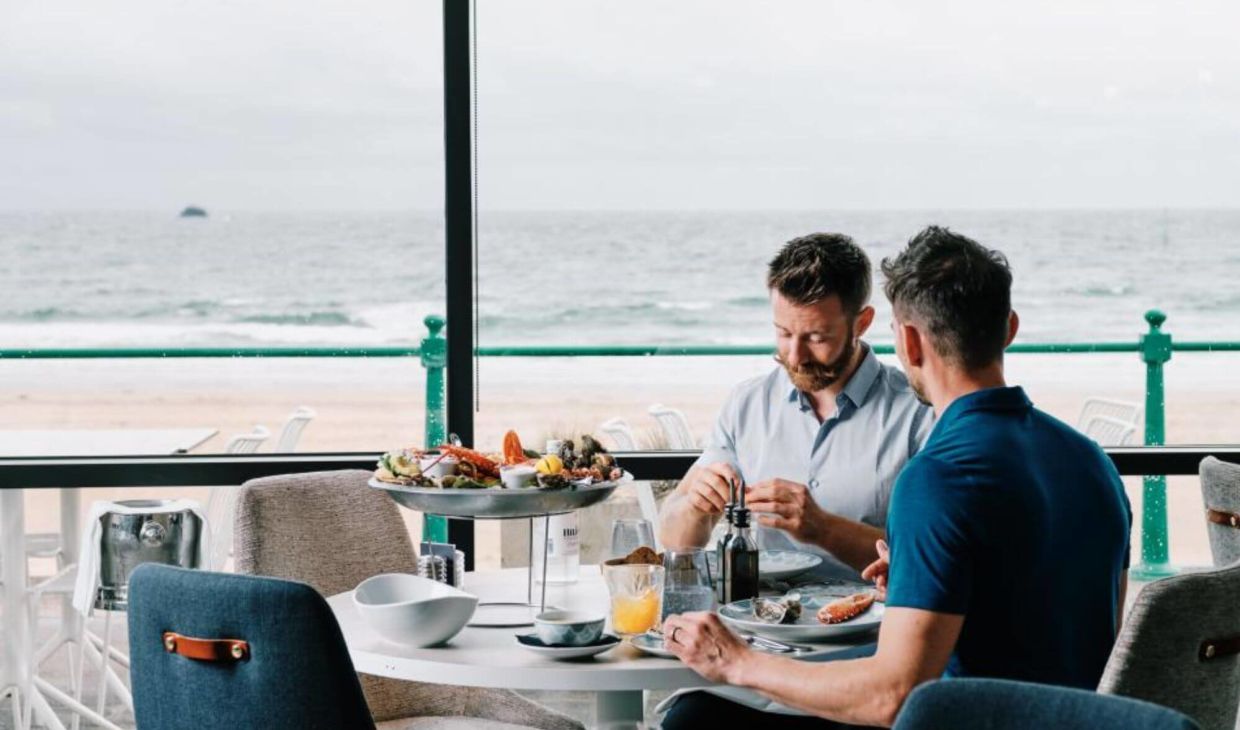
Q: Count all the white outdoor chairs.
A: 6